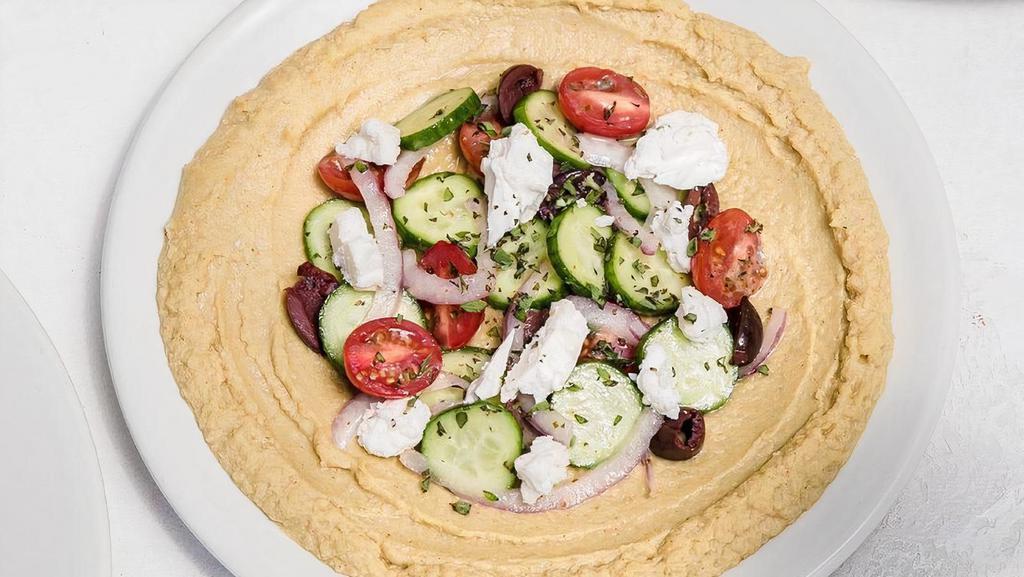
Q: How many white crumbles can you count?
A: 11